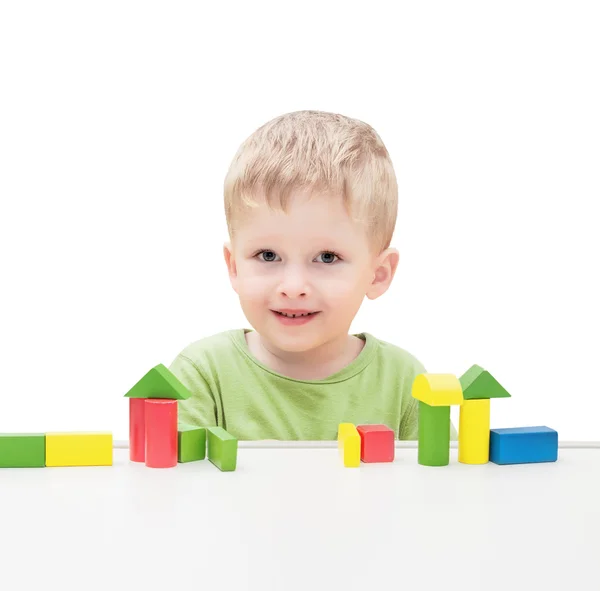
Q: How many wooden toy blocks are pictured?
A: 14